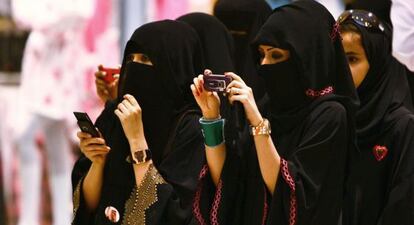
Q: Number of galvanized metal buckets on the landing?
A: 0